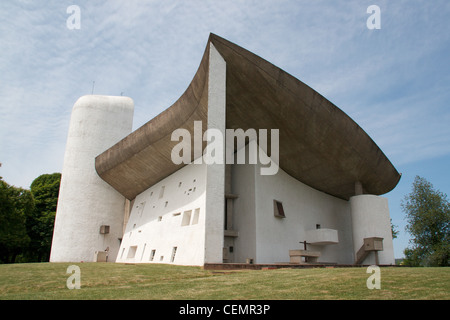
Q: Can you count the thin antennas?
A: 2